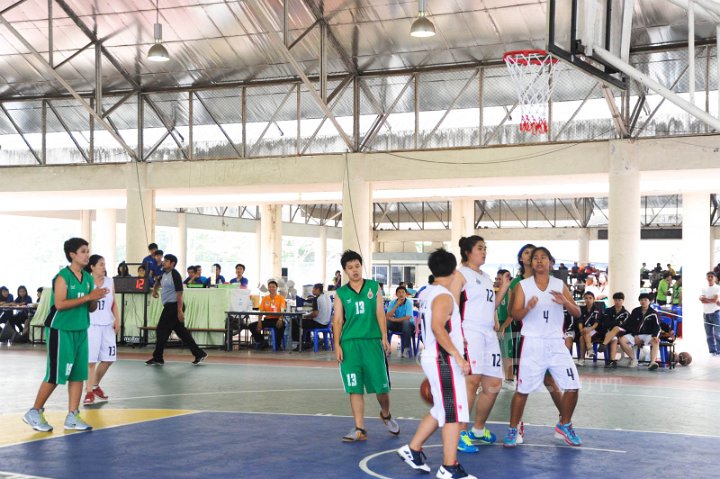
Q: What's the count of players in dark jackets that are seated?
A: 4